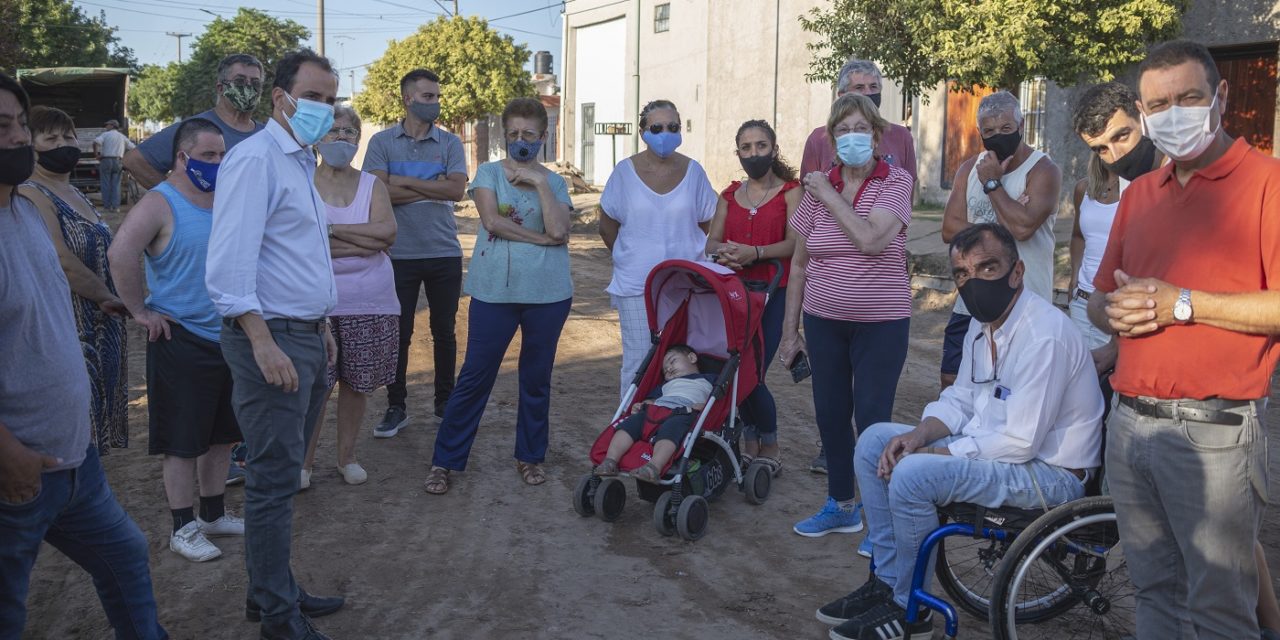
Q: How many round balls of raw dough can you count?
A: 0